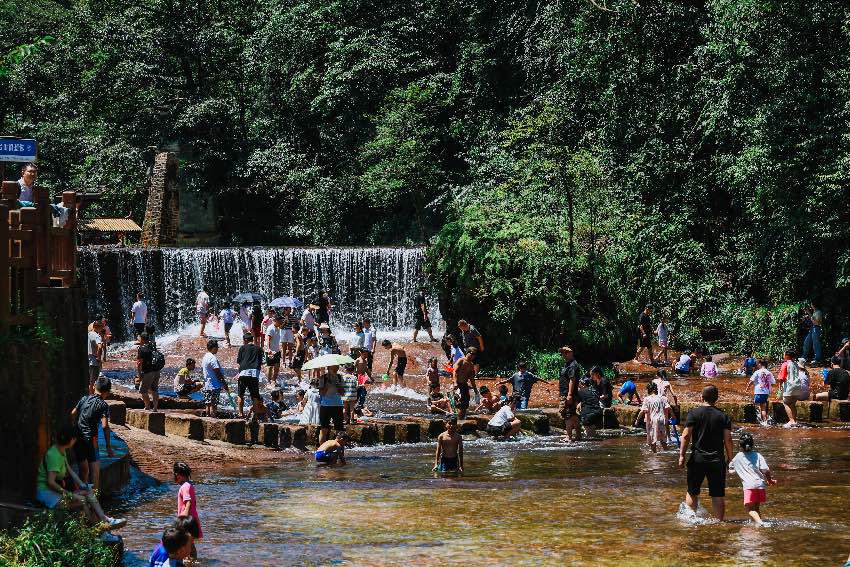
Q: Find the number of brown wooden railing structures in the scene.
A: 1